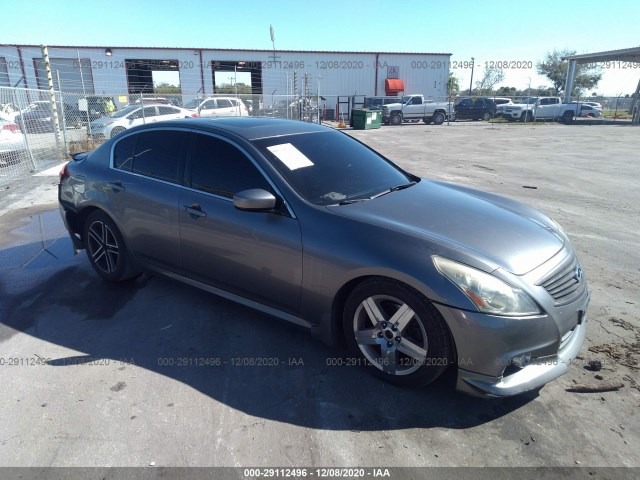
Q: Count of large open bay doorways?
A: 2